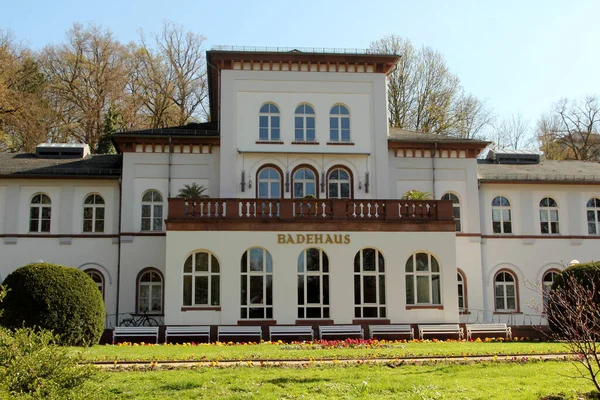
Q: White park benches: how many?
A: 8